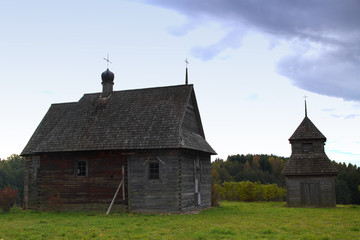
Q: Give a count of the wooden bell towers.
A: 1